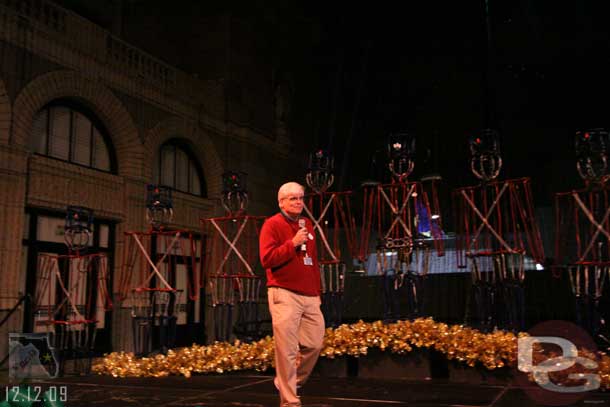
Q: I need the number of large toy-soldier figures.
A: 7